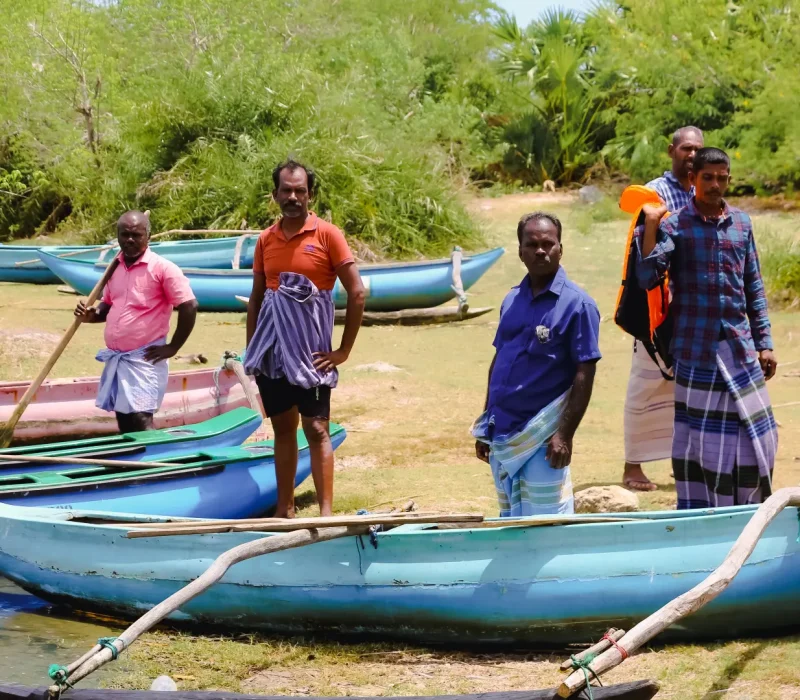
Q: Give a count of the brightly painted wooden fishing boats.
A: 6